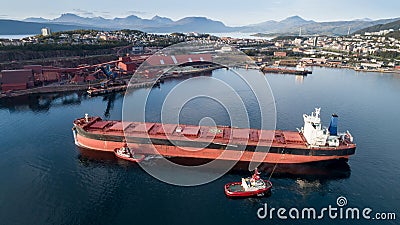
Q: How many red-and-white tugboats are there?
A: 2